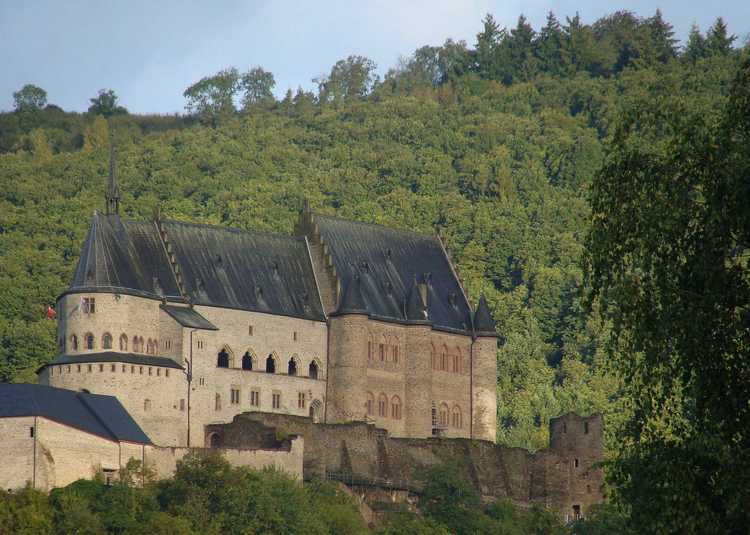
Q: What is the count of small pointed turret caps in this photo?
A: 3